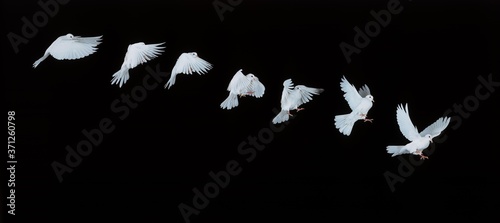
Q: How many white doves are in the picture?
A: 7